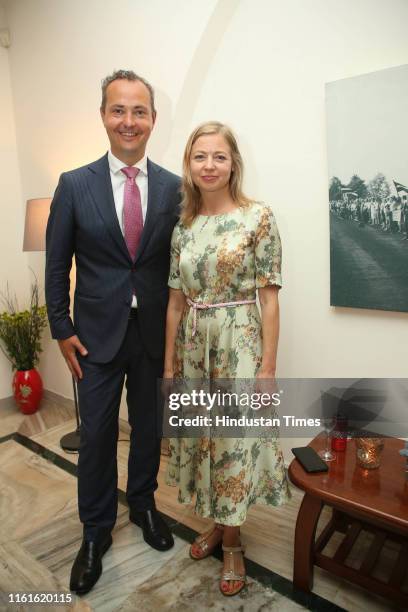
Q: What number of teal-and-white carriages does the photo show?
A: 0